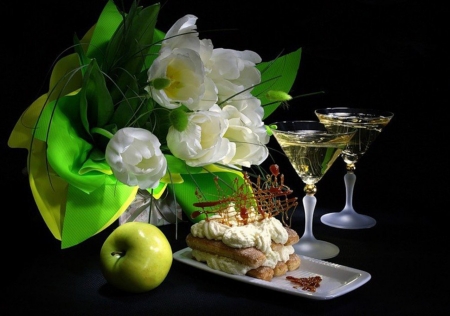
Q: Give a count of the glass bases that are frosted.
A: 2